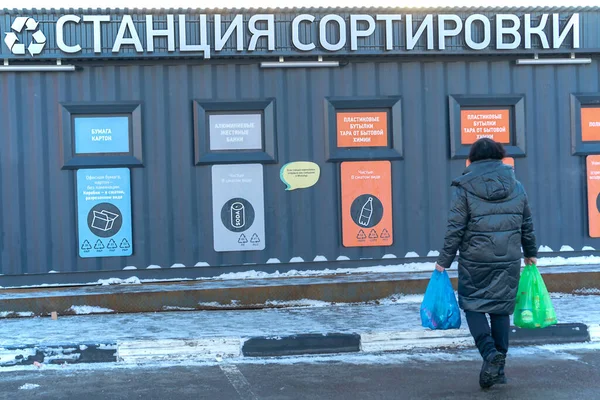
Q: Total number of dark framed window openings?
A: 5